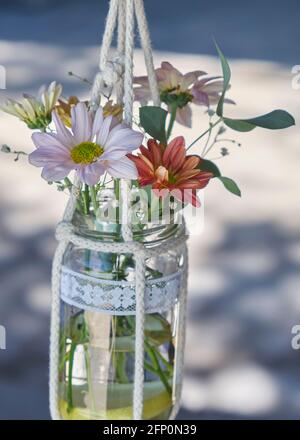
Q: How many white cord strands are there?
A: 4